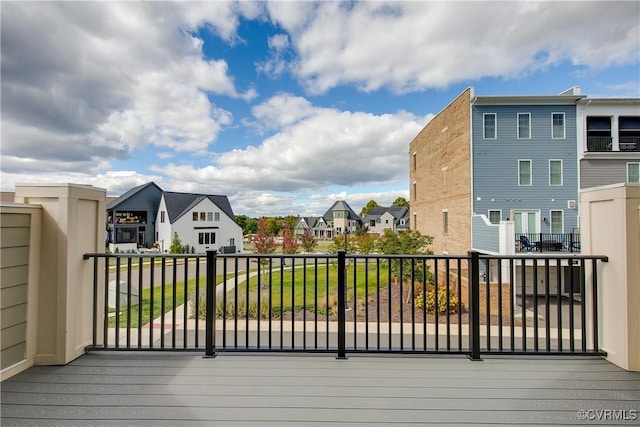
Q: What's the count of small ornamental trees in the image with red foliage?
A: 3